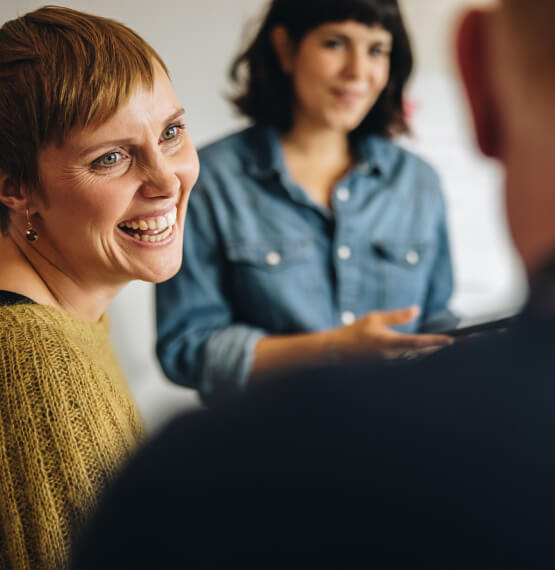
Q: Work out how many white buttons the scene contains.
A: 5